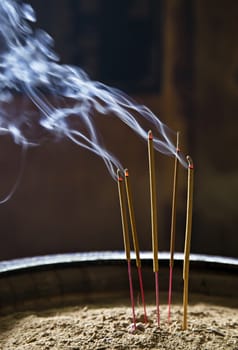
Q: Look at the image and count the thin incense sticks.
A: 5